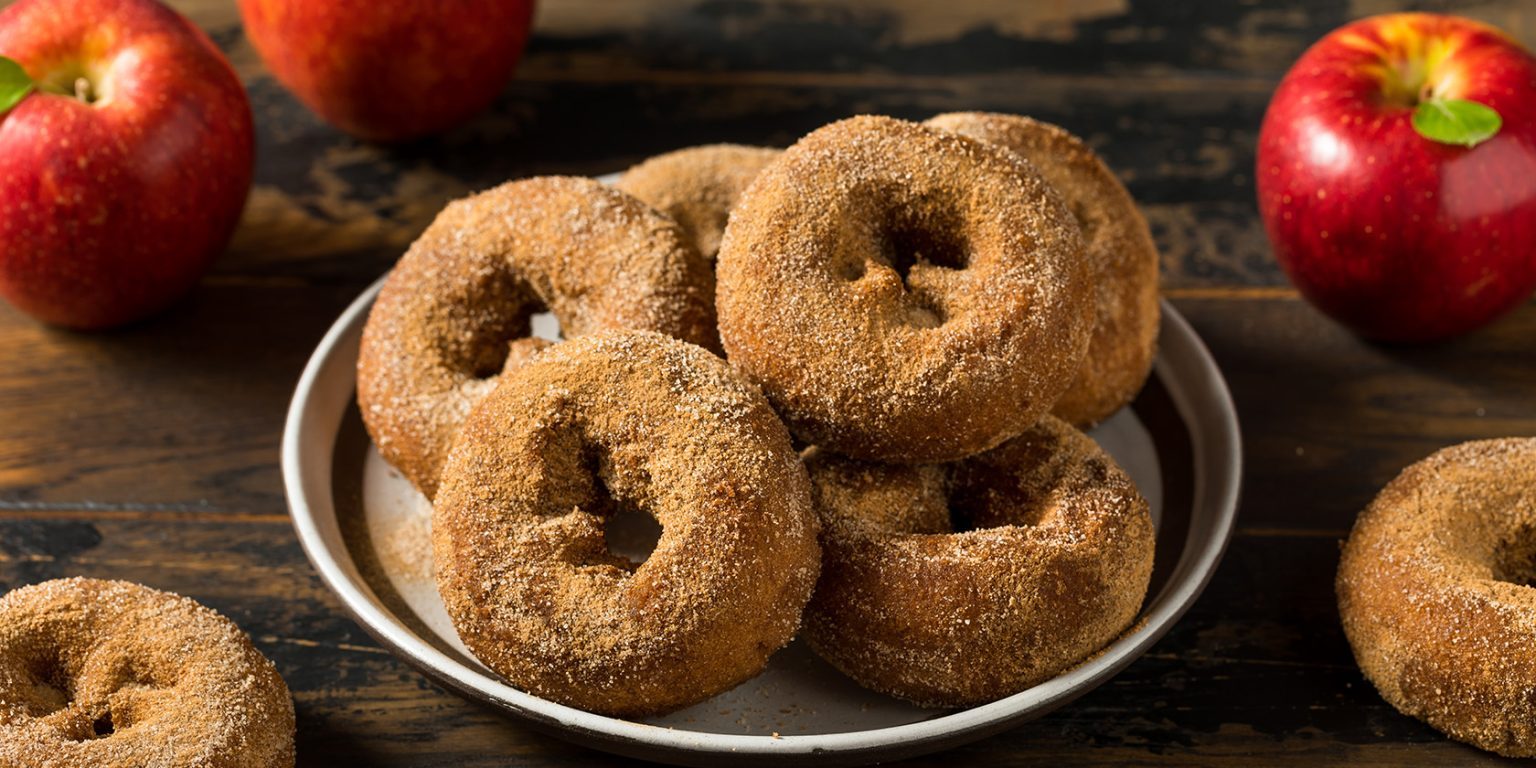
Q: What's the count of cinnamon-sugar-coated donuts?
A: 8